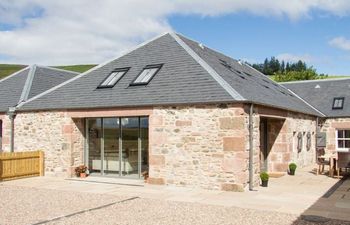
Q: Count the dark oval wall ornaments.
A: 2